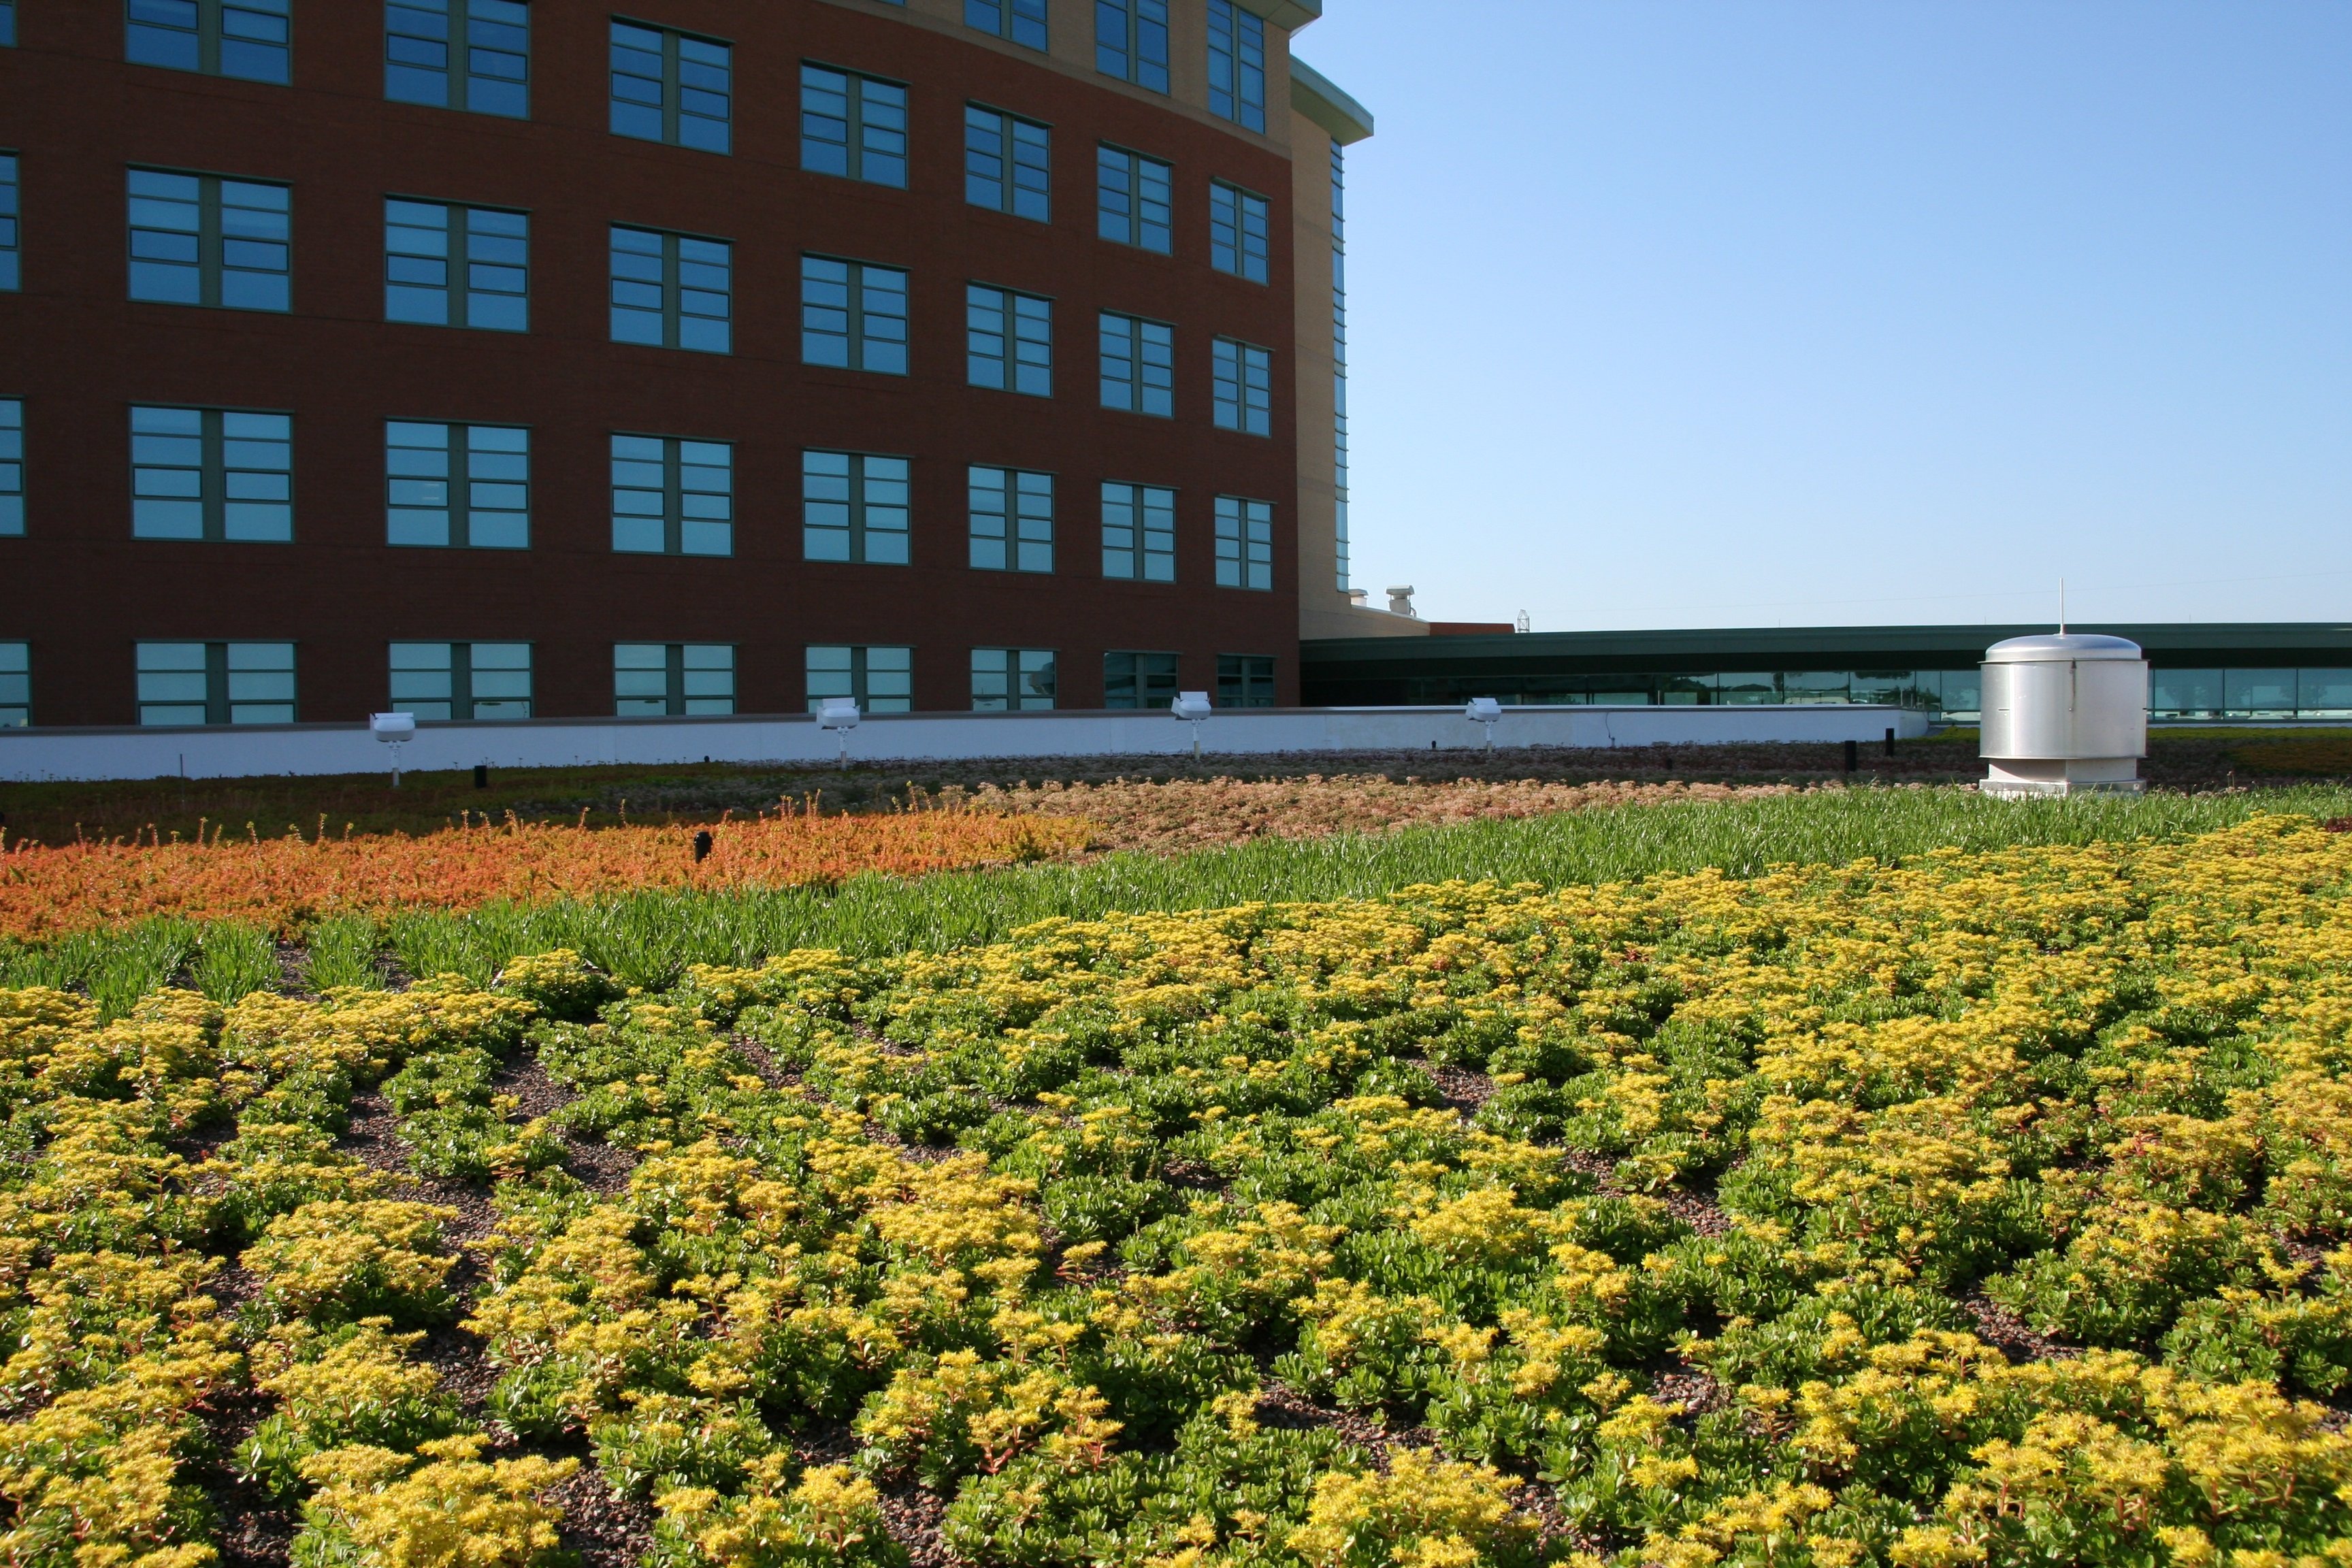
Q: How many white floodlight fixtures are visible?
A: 4